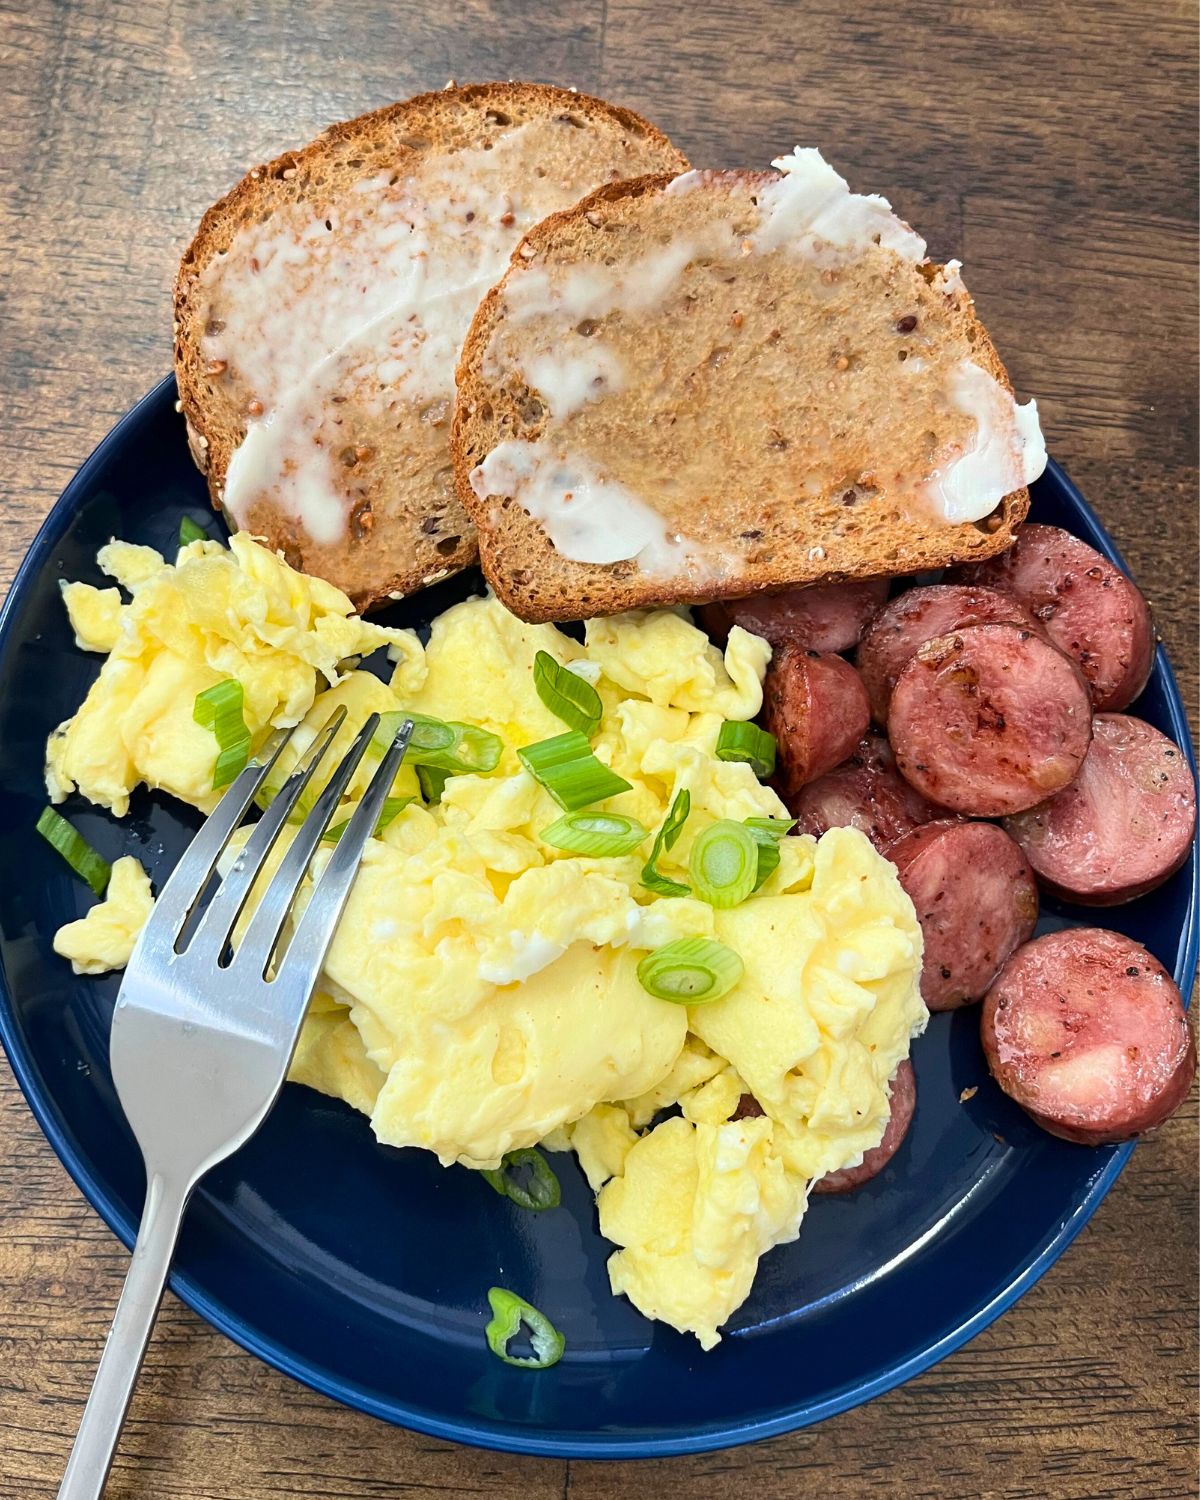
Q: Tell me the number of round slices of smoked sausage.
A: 10